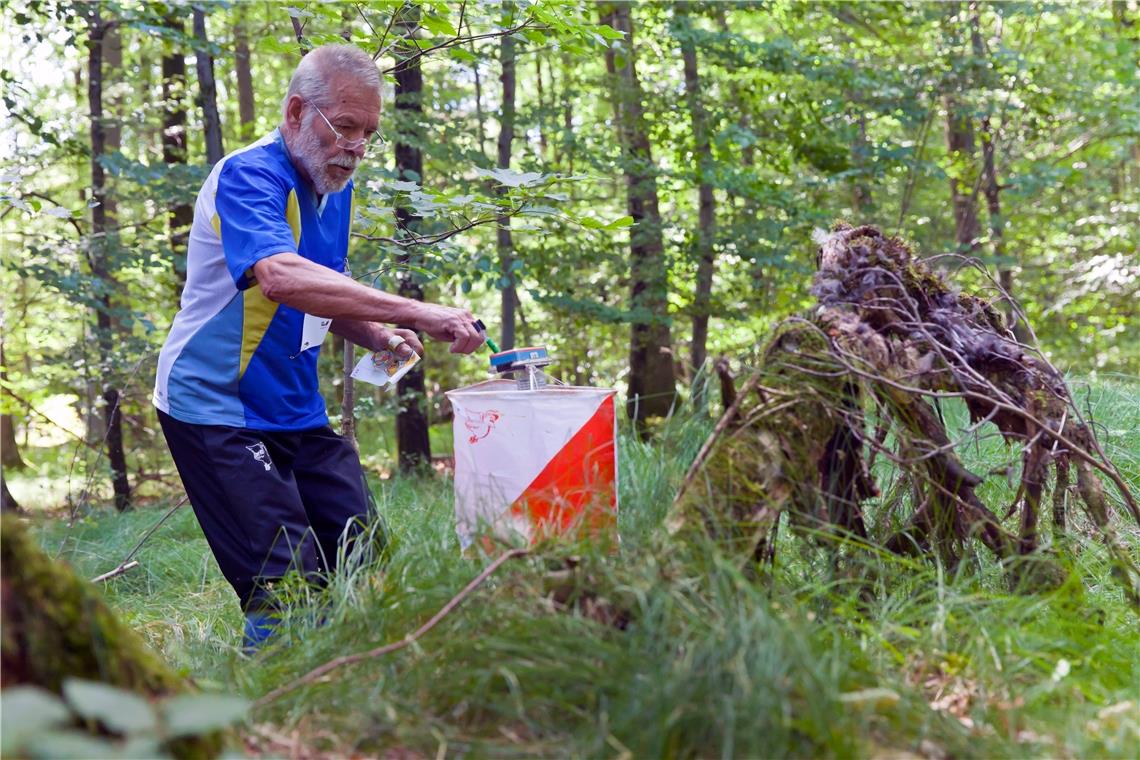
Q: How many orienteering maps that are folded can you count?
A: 1